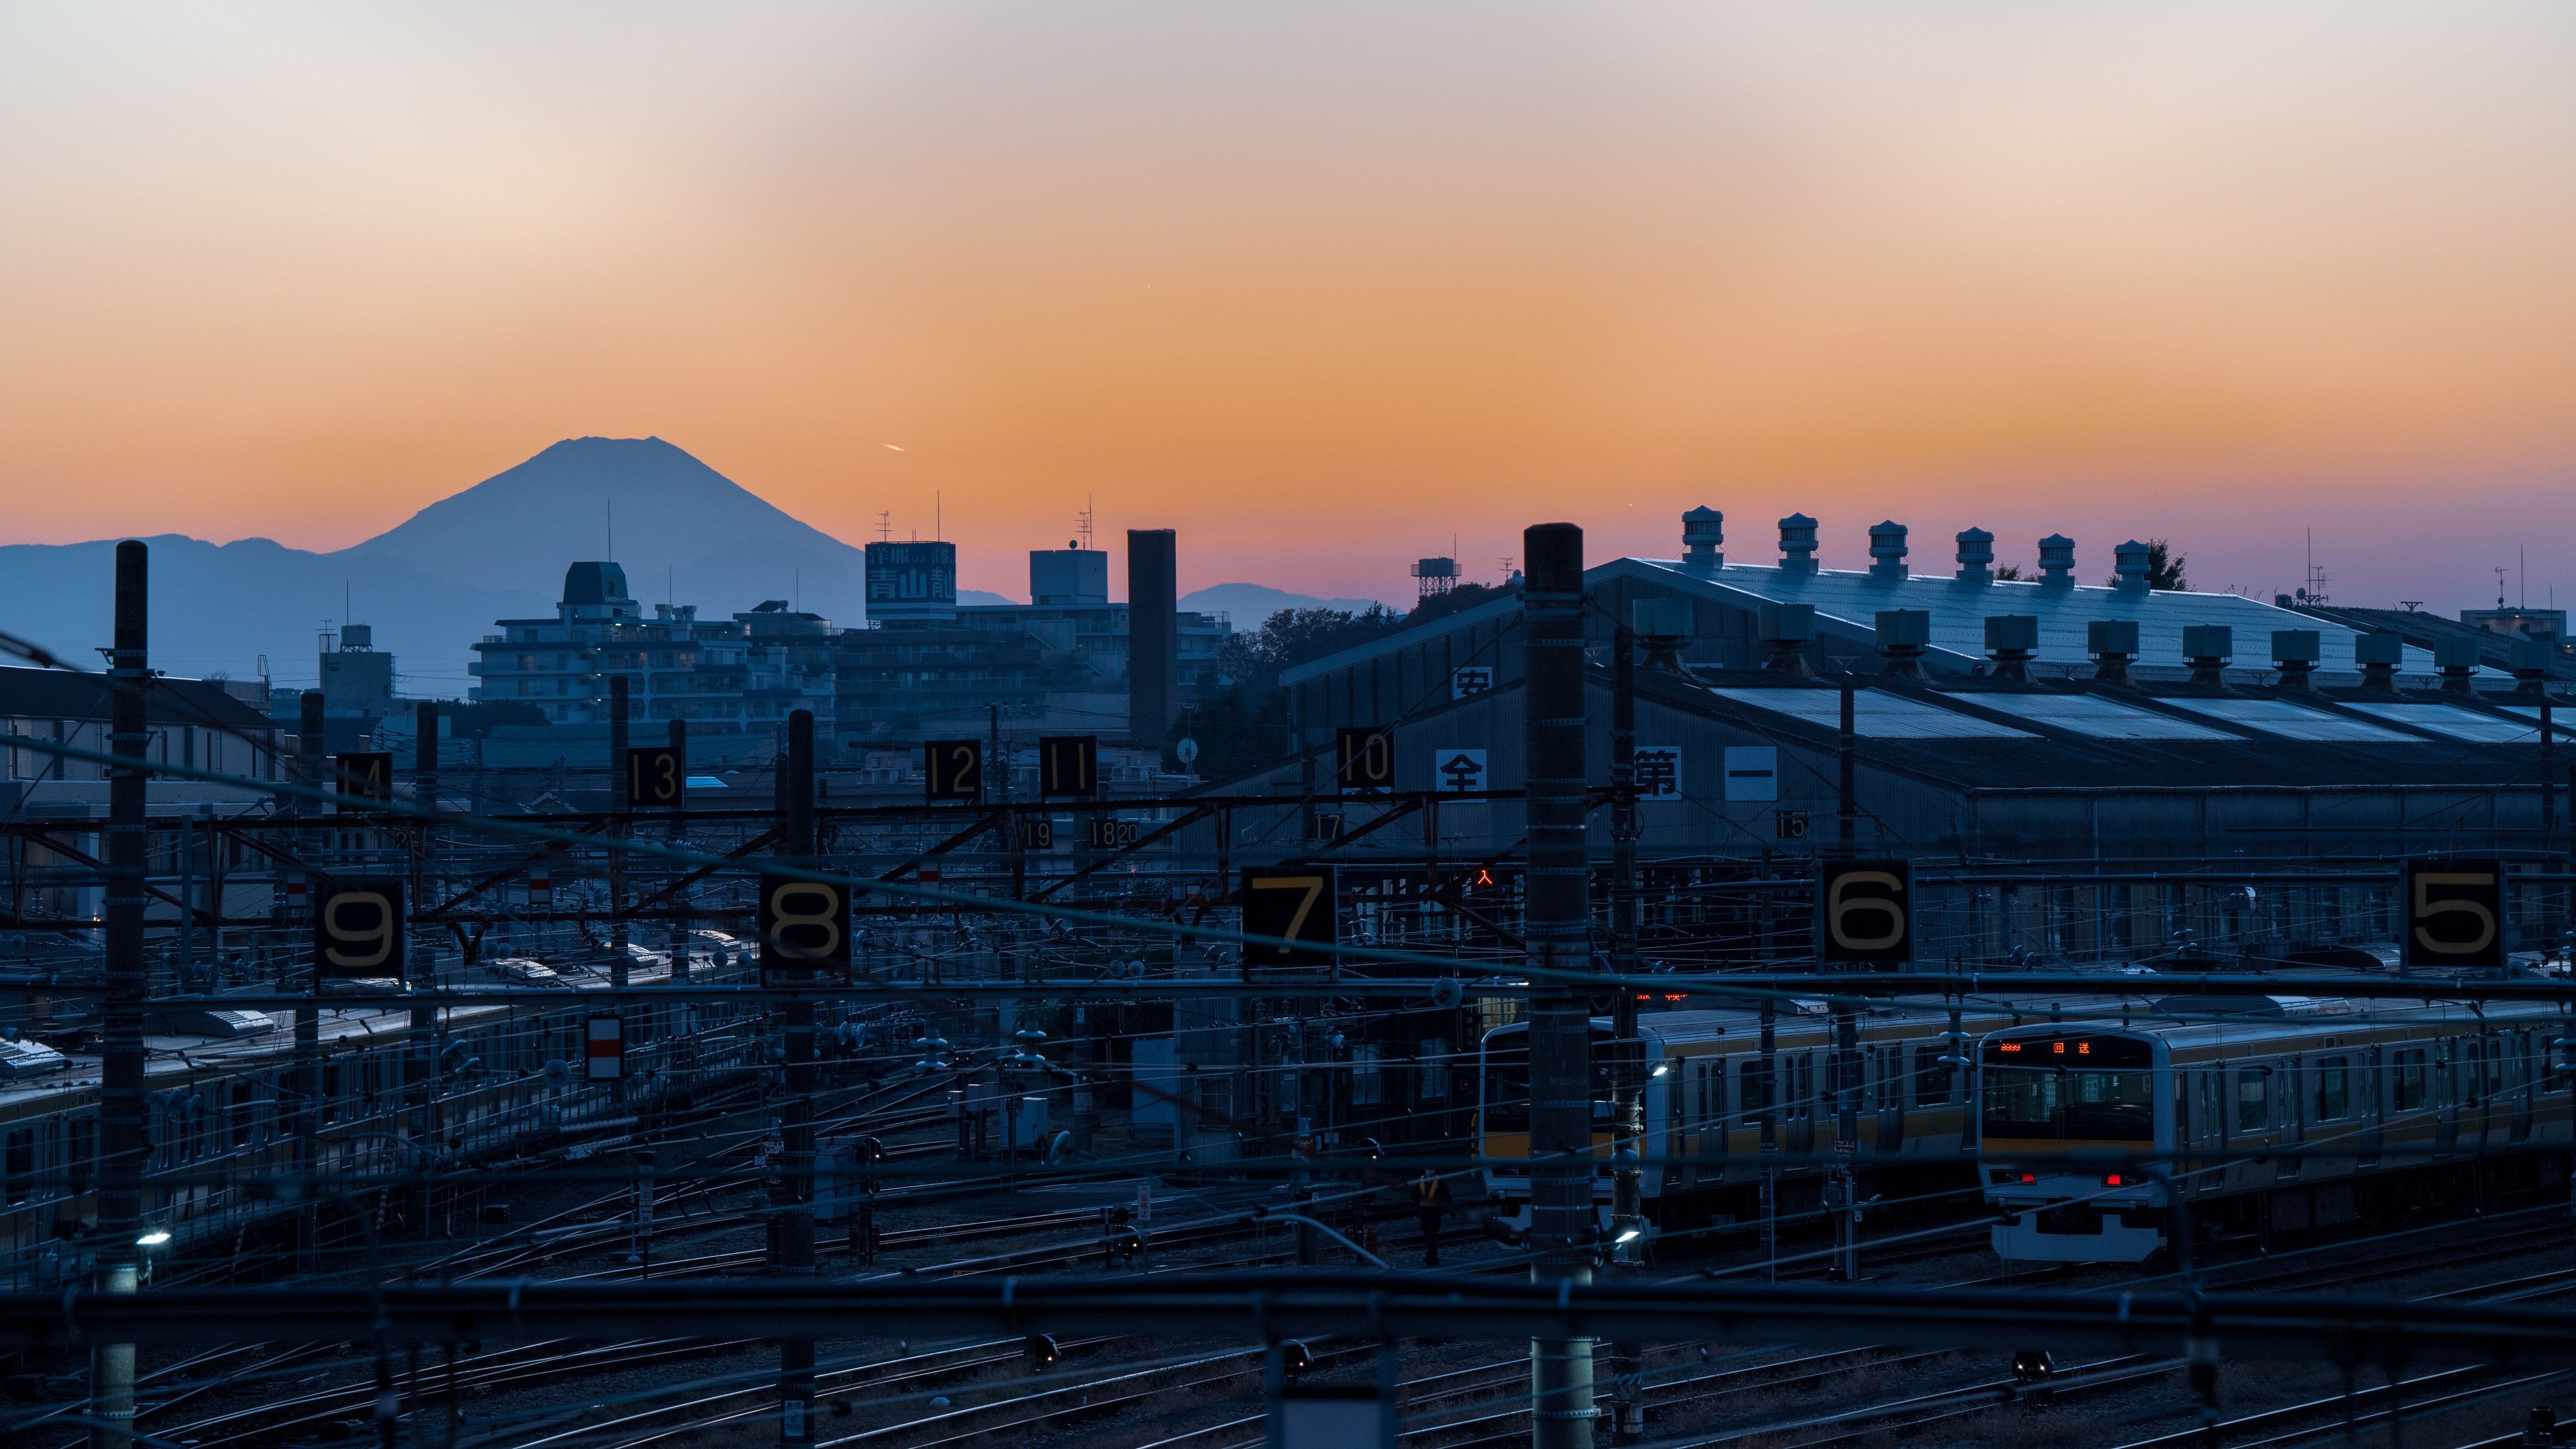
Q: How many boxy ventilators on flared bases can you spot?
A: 10